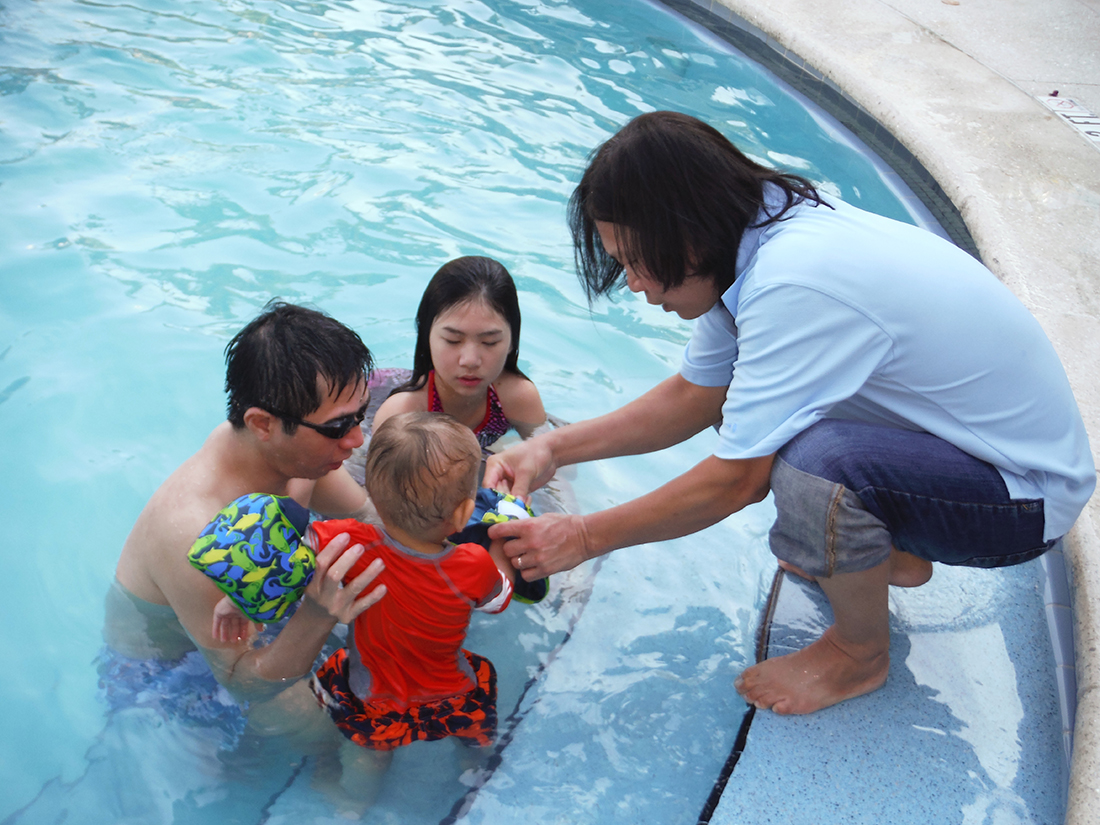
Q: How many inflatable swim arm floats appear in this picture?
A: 2